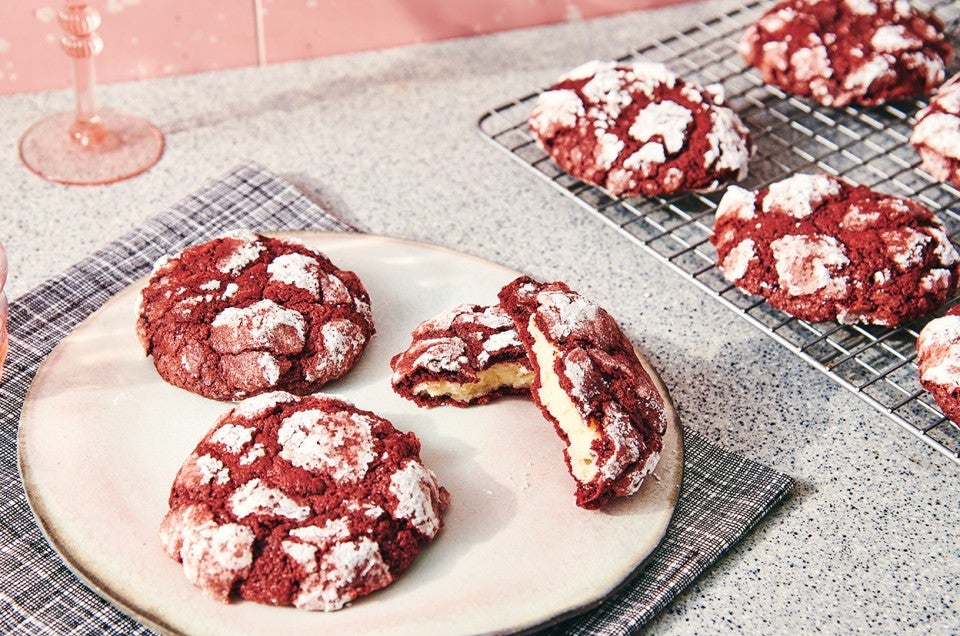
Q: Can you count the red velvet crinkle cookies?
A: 8